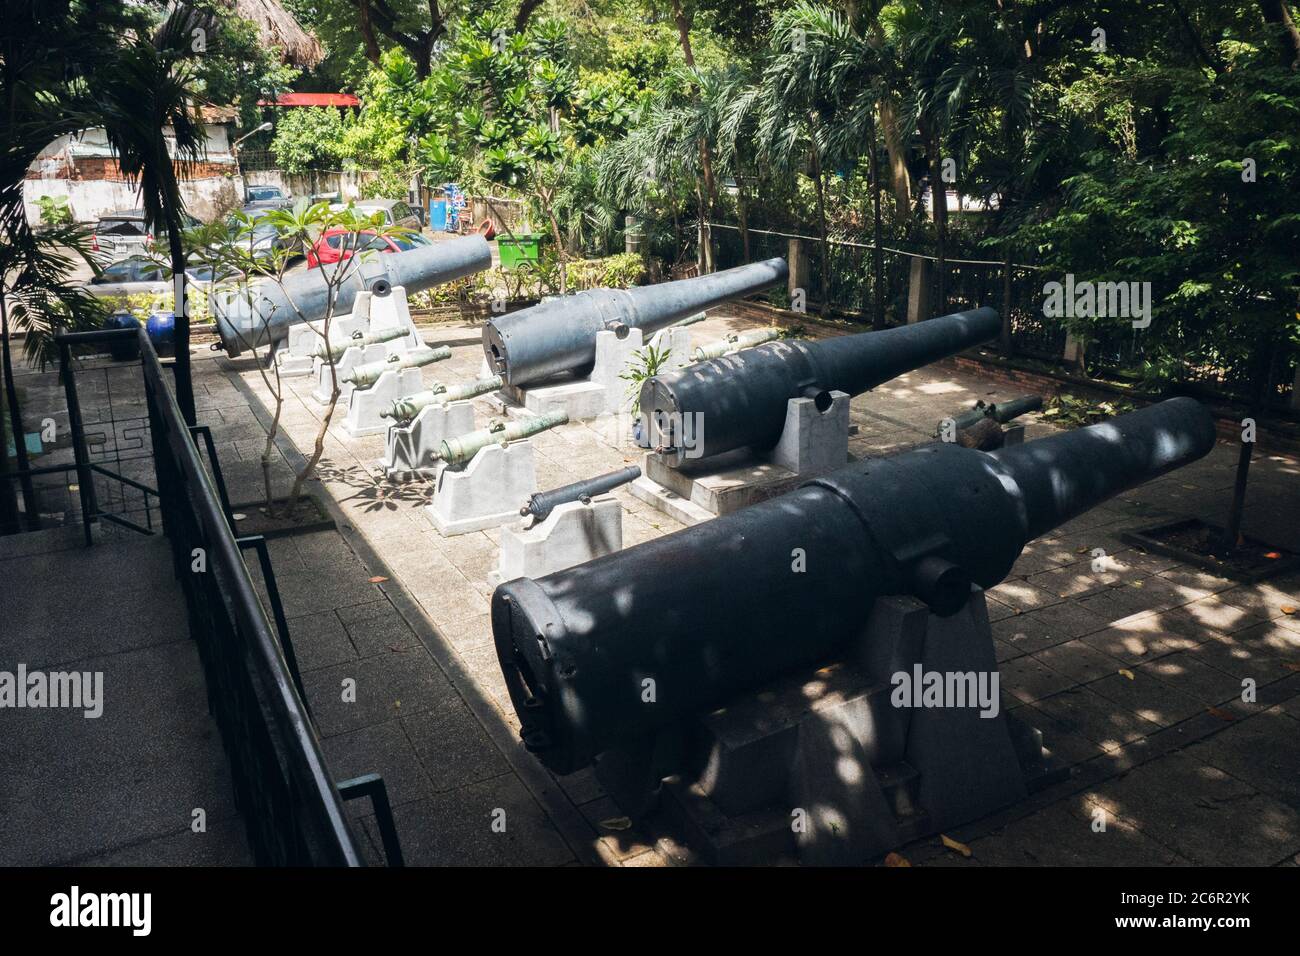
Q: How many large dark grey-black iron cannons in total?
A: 4